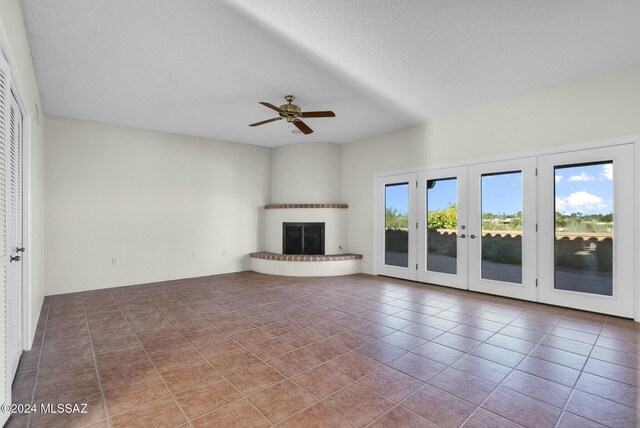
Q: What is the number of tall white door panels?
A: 4